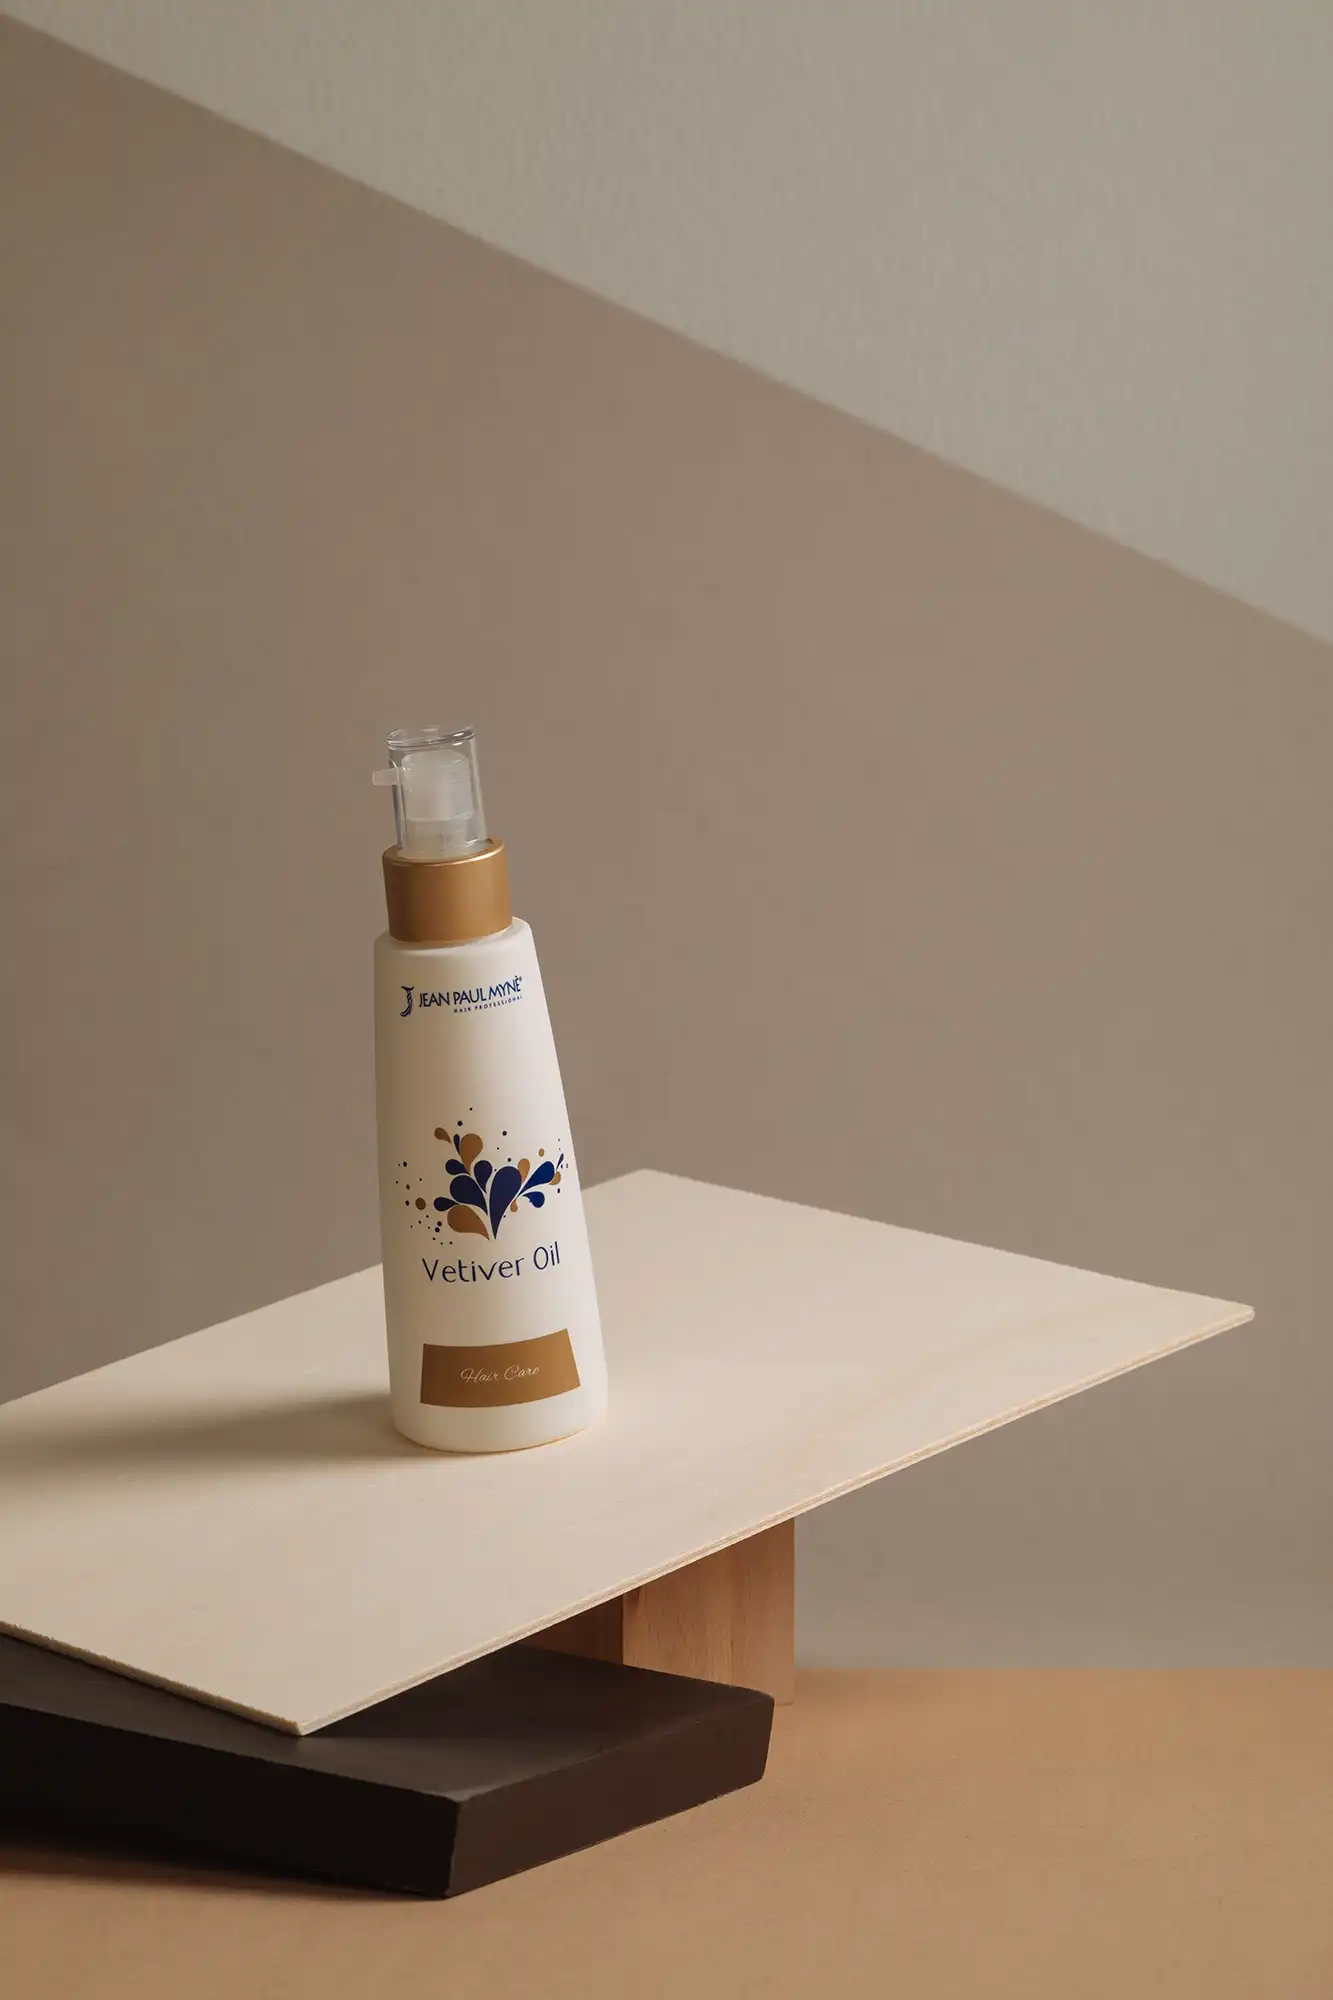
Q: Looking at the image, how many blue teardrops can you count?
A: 9